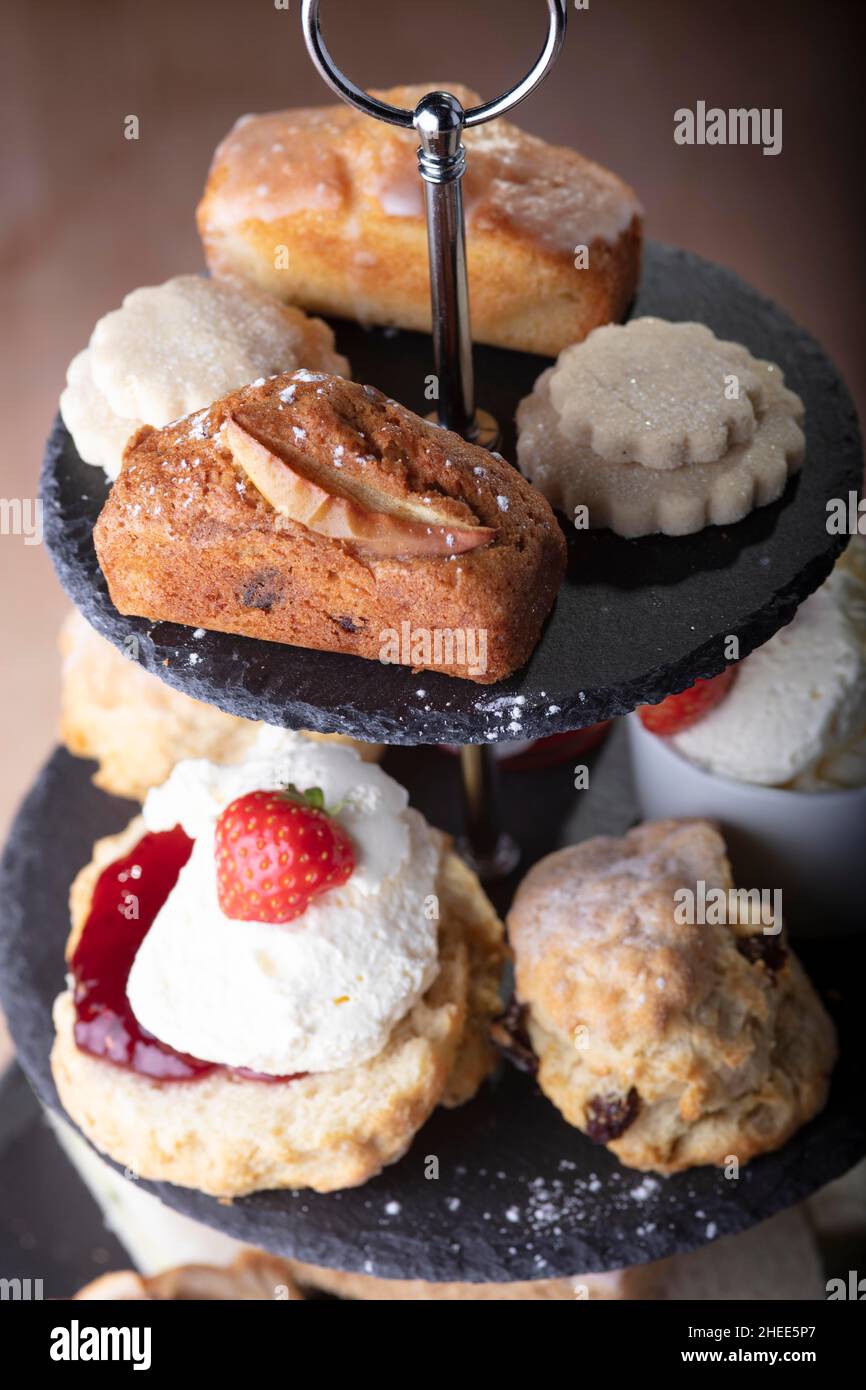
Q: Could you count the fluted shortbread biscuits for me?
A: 4